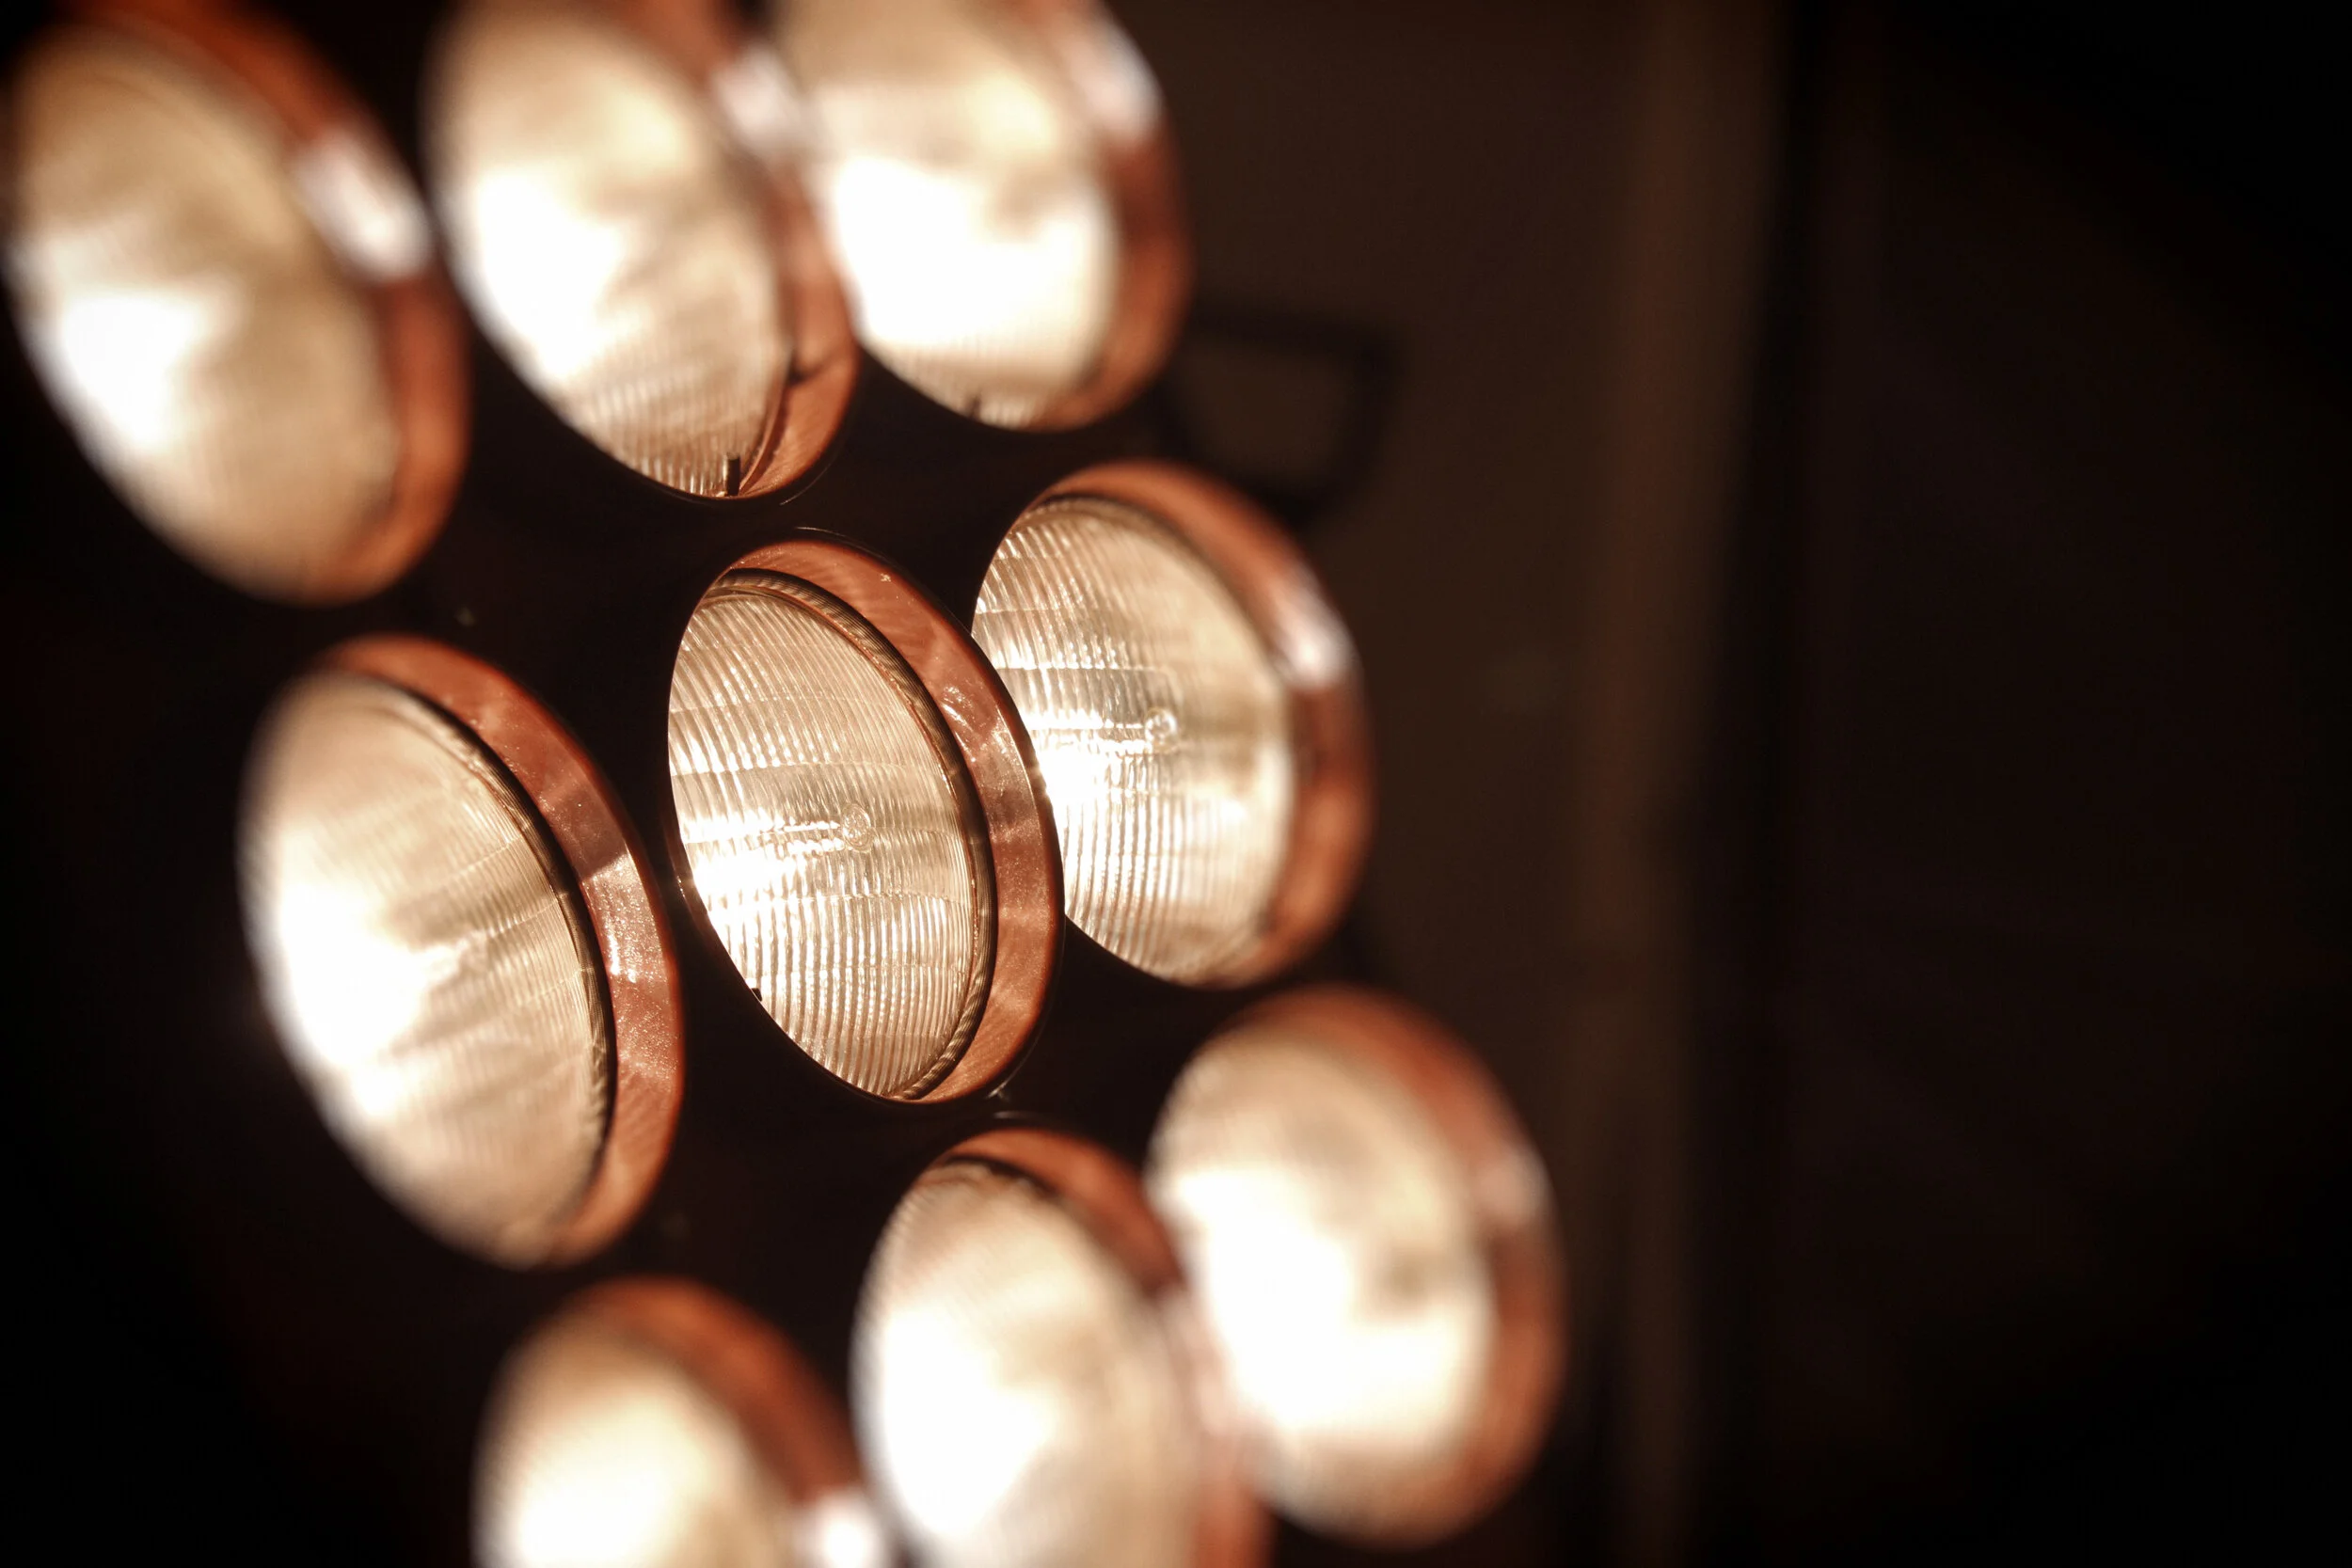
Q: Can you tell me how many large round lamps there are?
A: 9